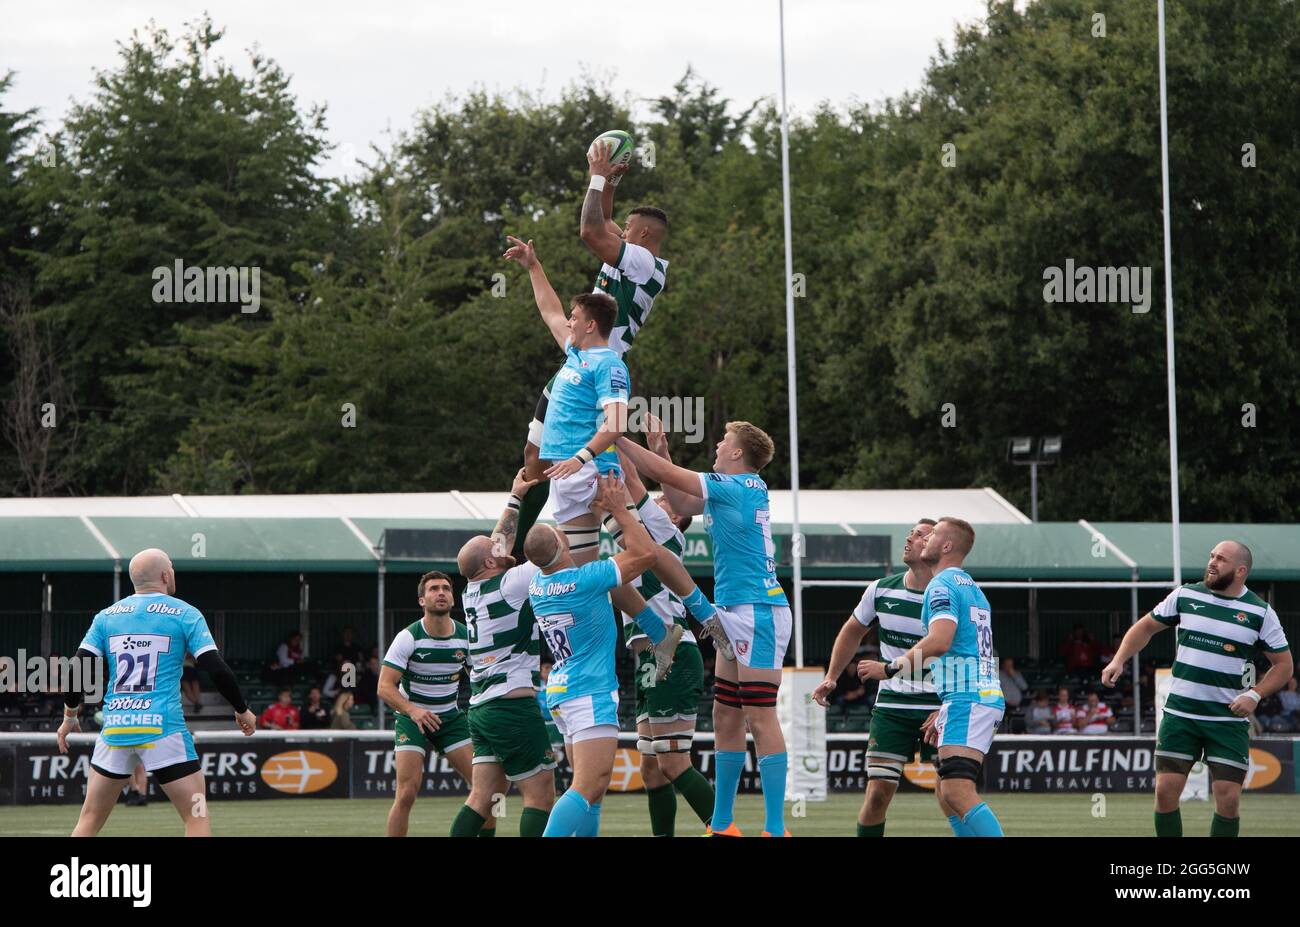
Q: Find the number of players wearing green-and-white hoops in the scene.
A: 6